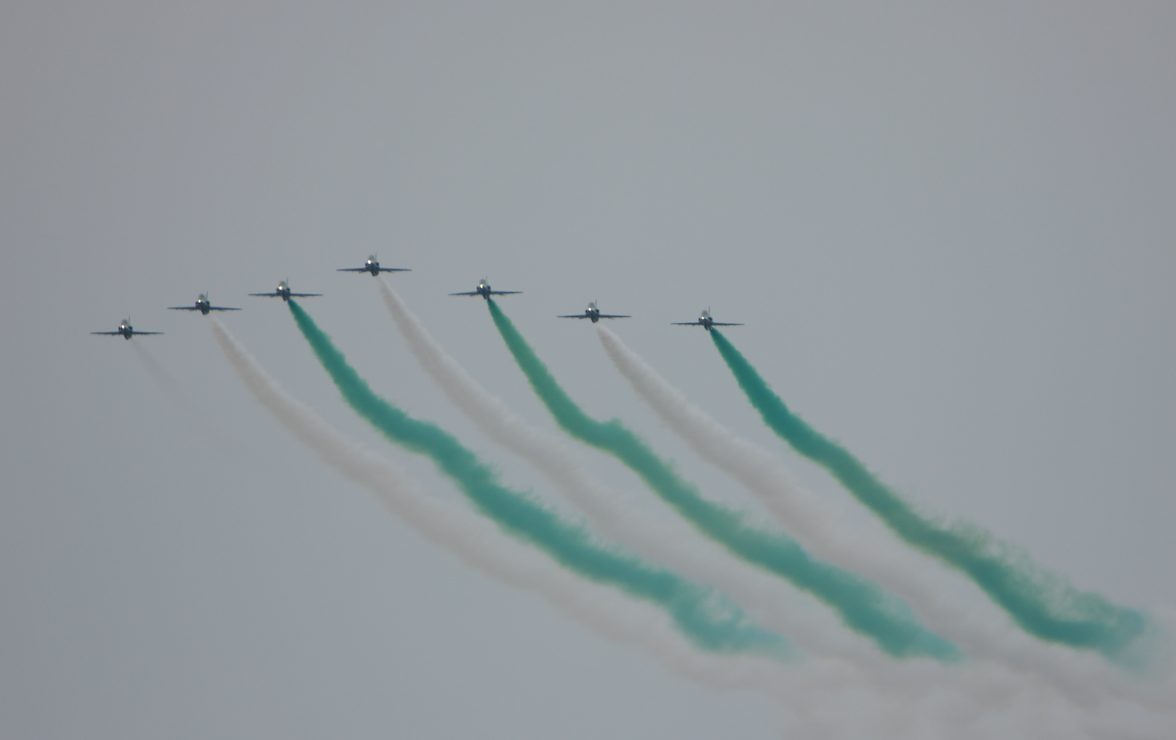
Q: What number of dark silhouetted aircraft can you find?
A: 7